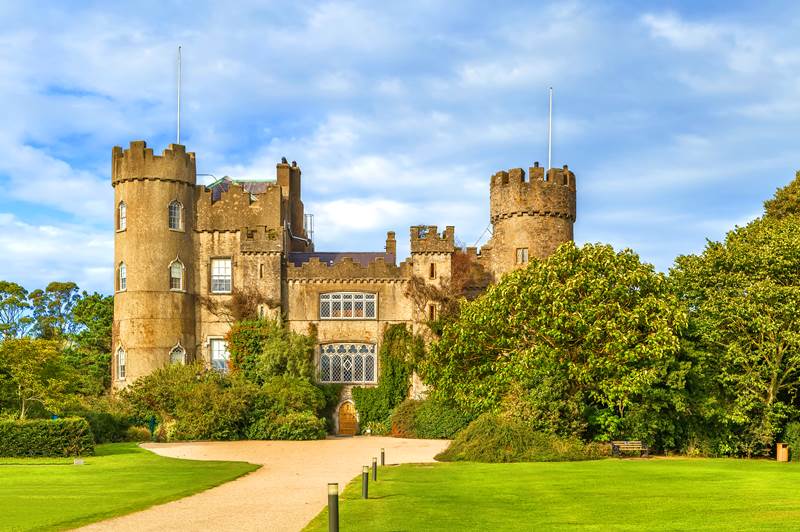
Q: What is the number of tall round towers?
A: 2